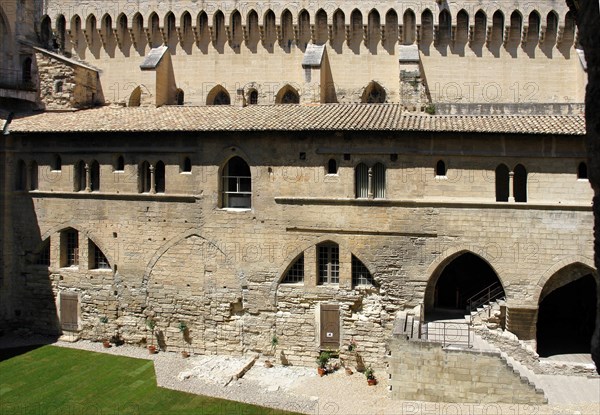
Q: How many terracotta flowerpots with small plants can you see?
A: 7